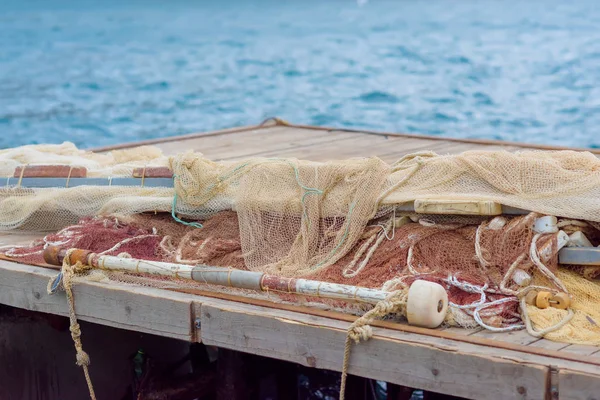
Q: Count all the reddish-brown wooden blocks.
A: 2